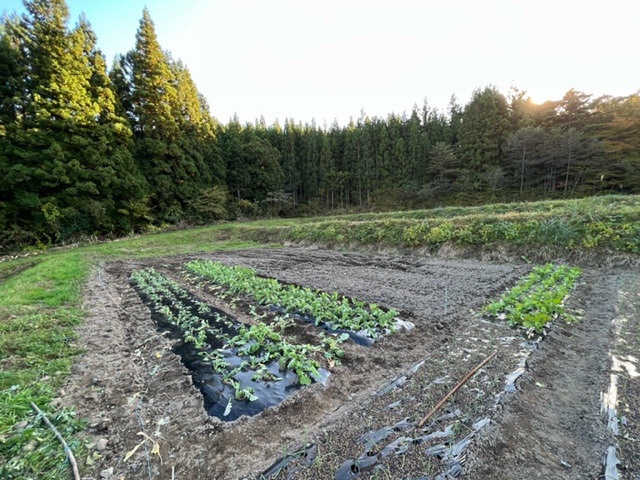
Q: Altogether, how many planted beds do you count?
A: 3